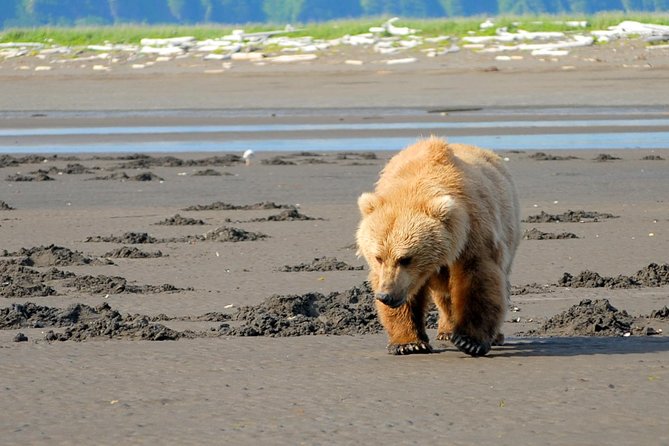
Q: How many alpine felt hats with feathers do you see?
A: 0